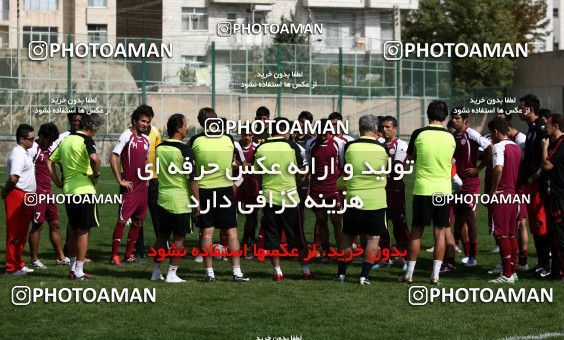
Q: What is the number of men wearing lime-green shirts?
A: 6